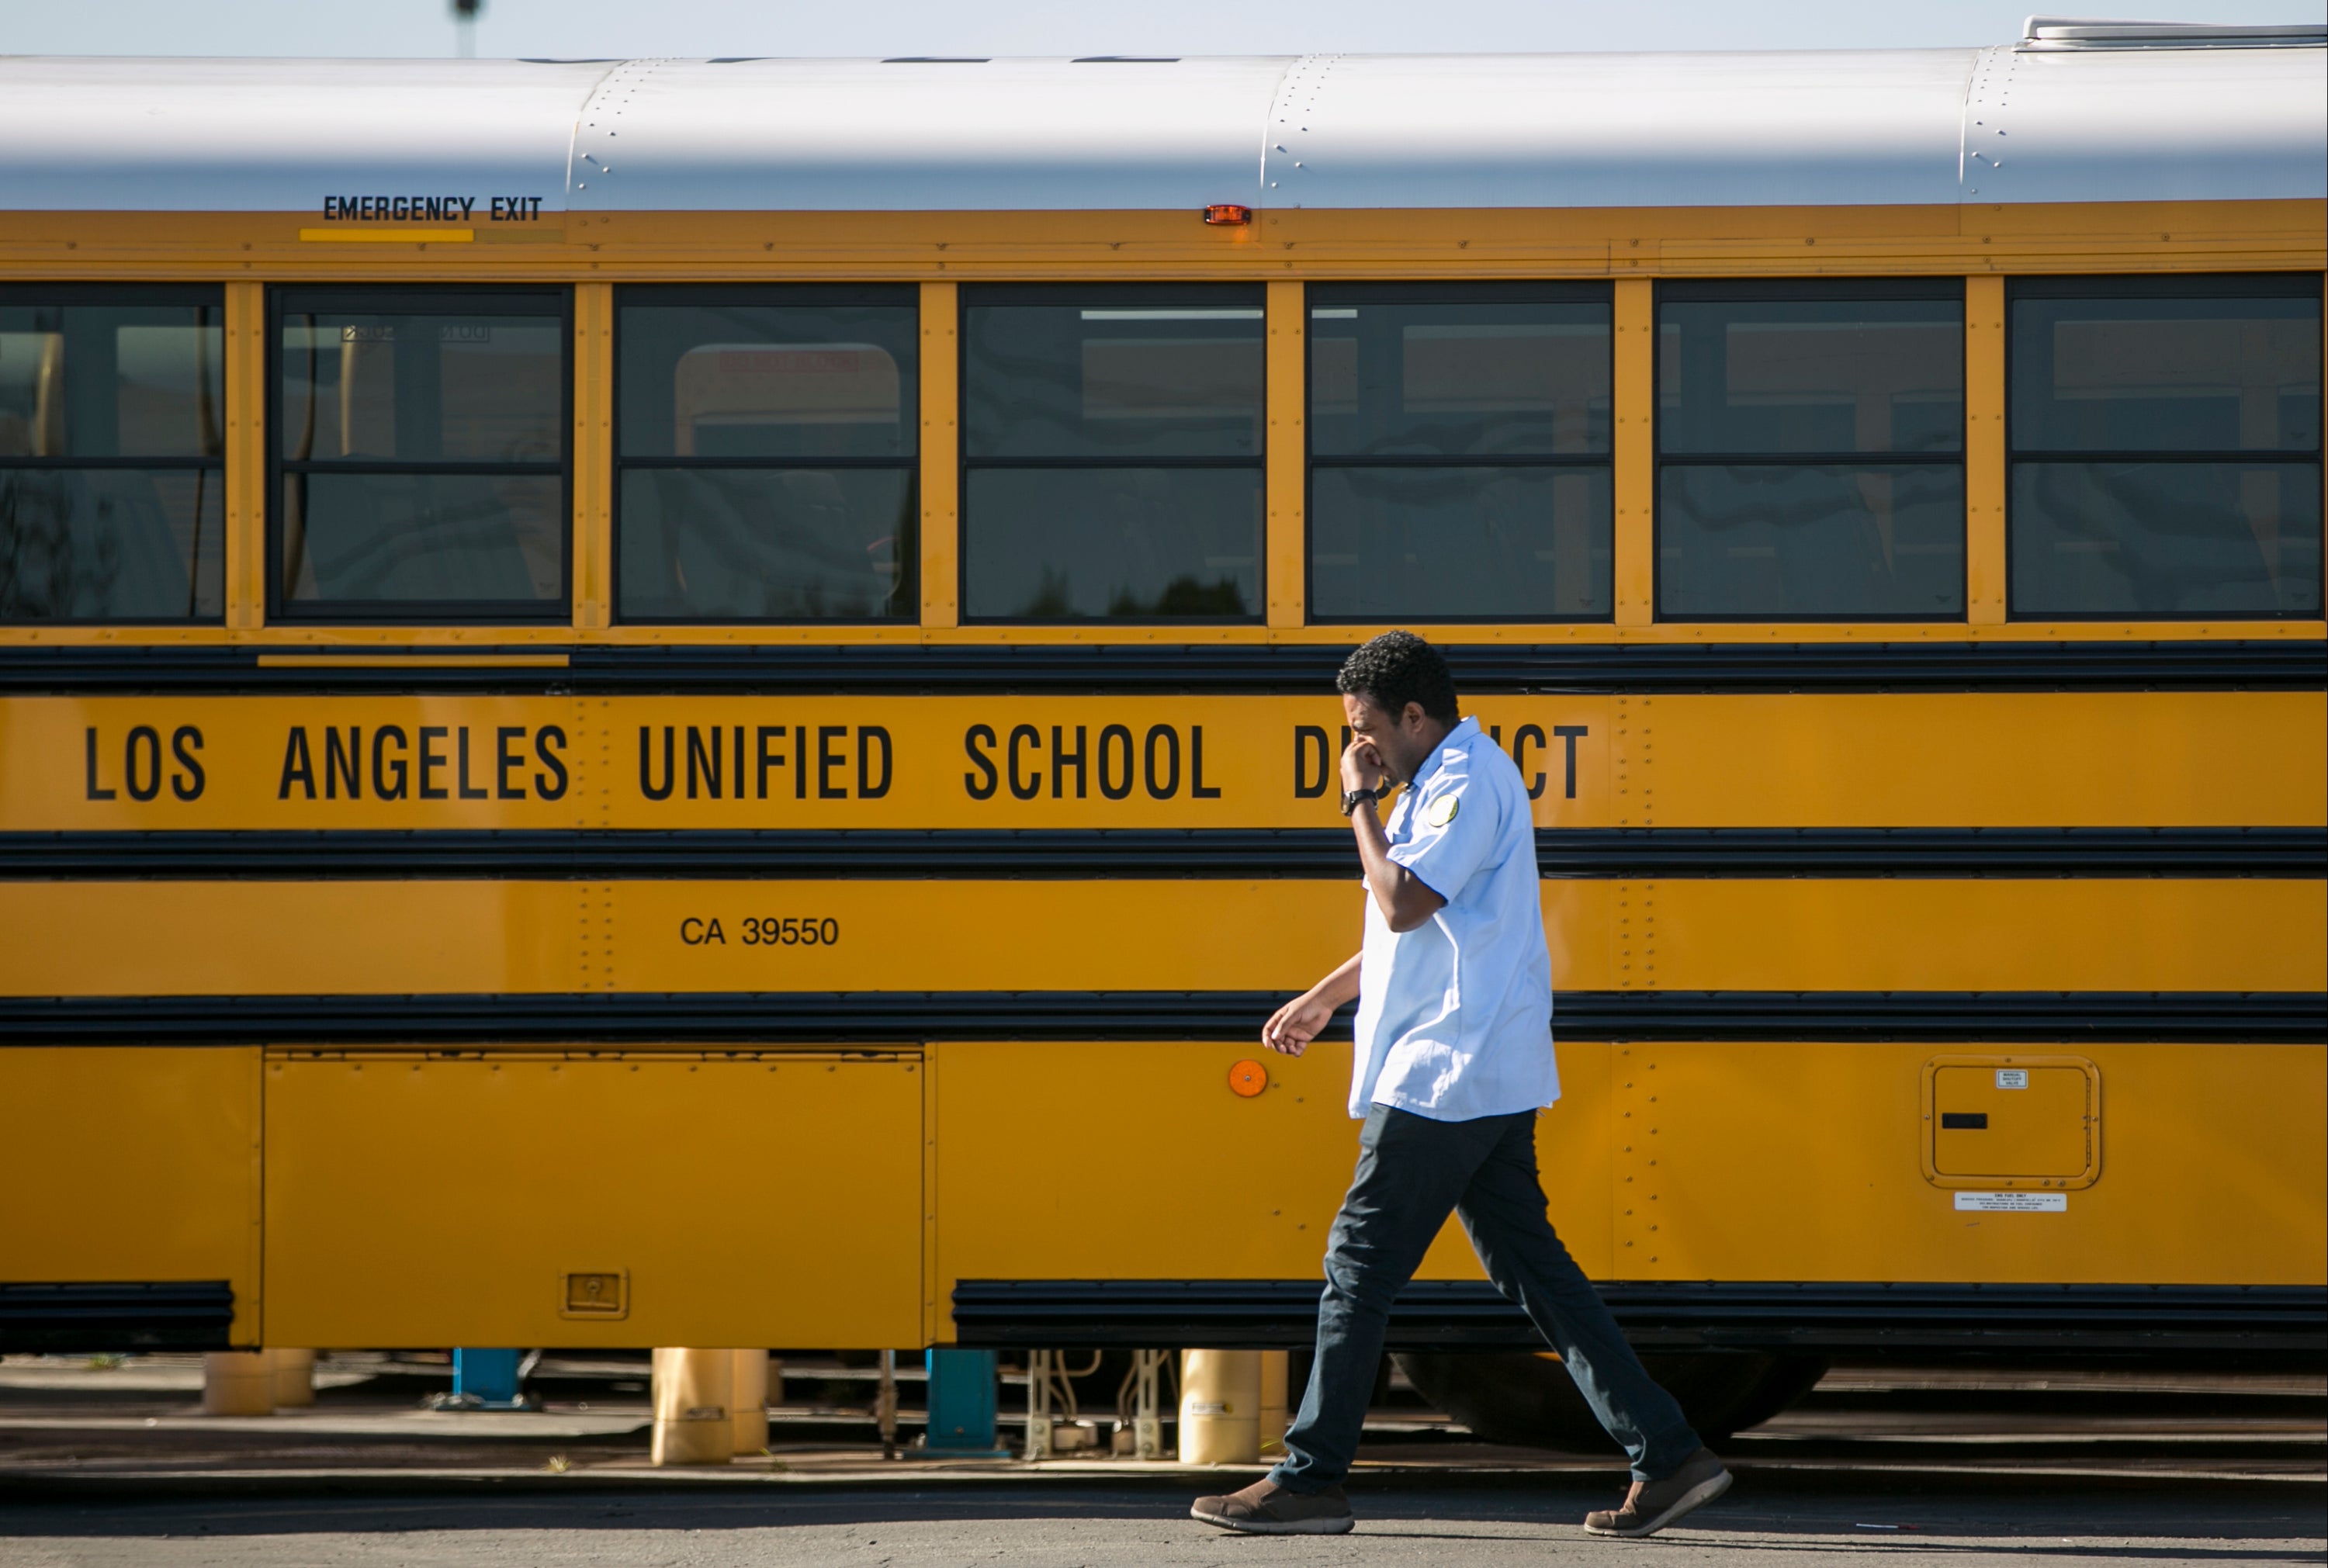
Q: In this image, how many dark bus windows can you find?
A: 7